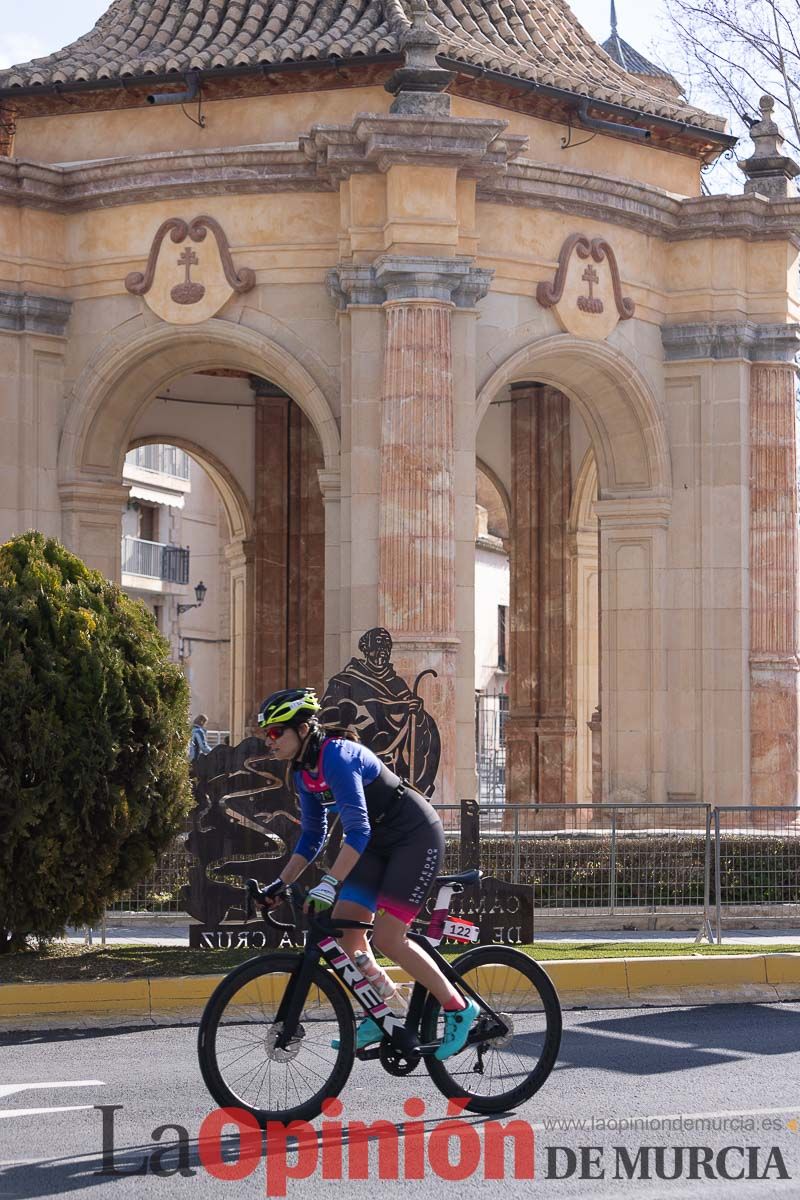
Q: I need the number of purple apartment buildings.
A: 0